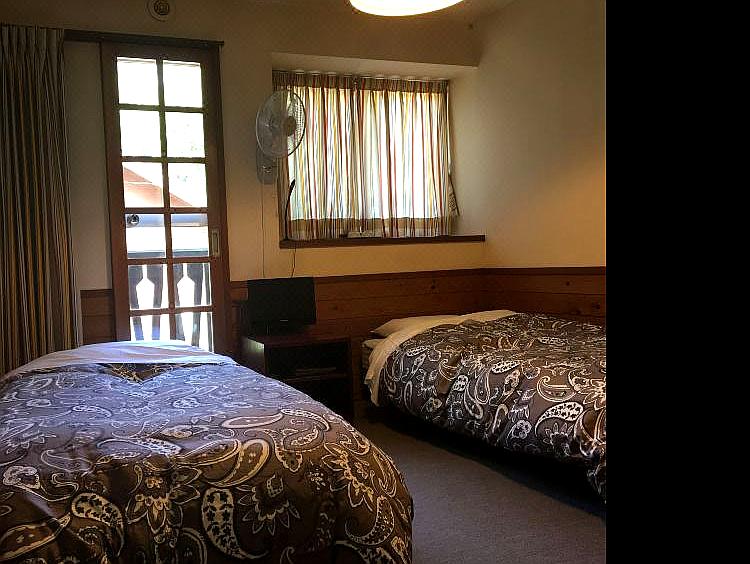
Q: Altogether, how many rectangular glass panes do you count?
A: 12